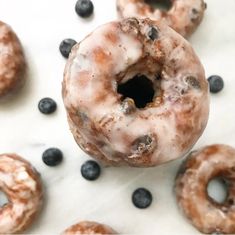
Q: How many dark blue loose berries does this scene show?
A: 7